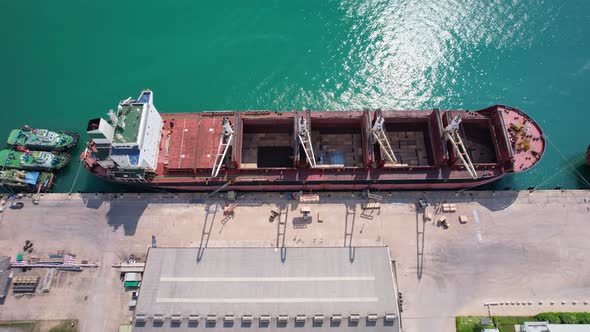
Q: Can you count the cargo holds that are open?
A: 4